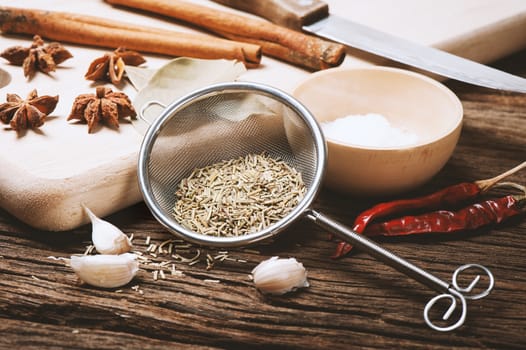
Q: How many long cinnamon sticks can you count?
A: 2